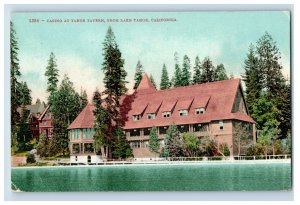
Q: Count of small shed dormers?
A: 5